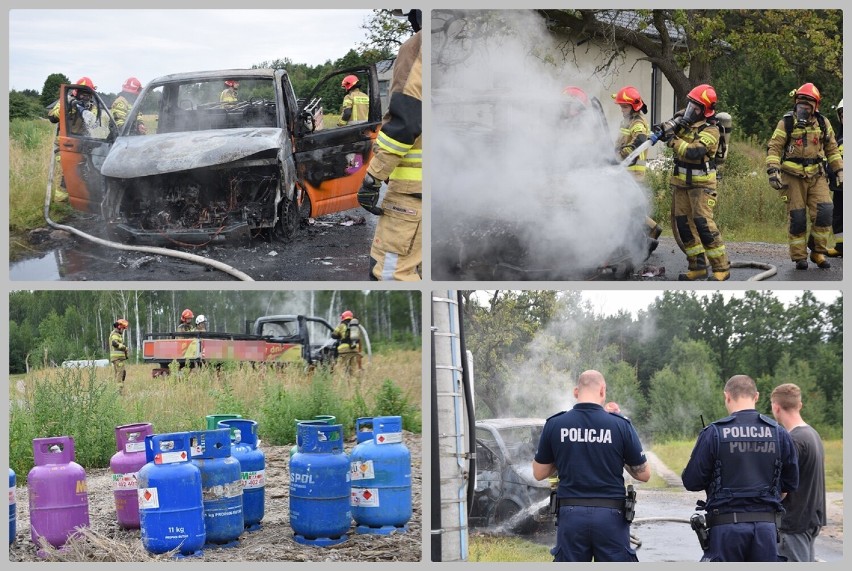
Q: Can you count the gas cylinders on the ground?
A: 10